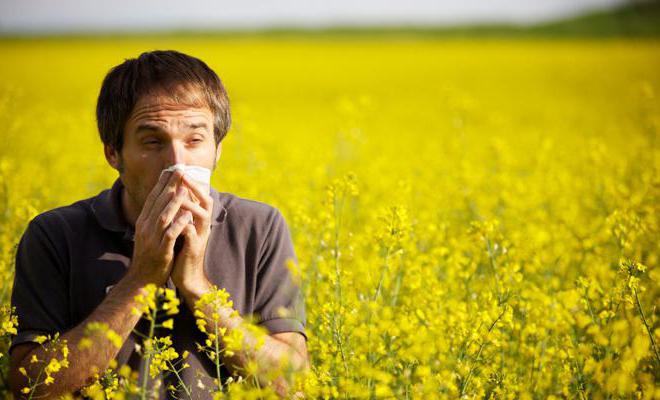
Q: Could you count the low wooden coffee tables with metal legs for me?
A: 0